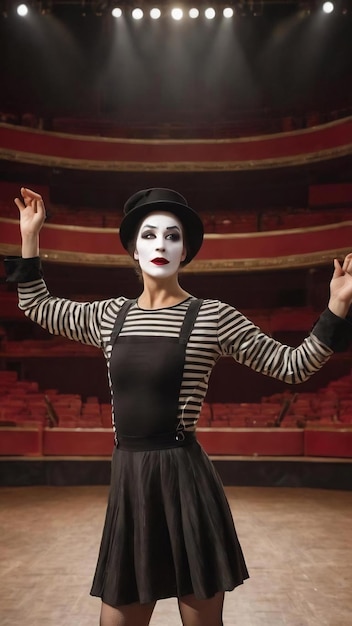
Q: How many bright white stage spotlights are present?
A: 9